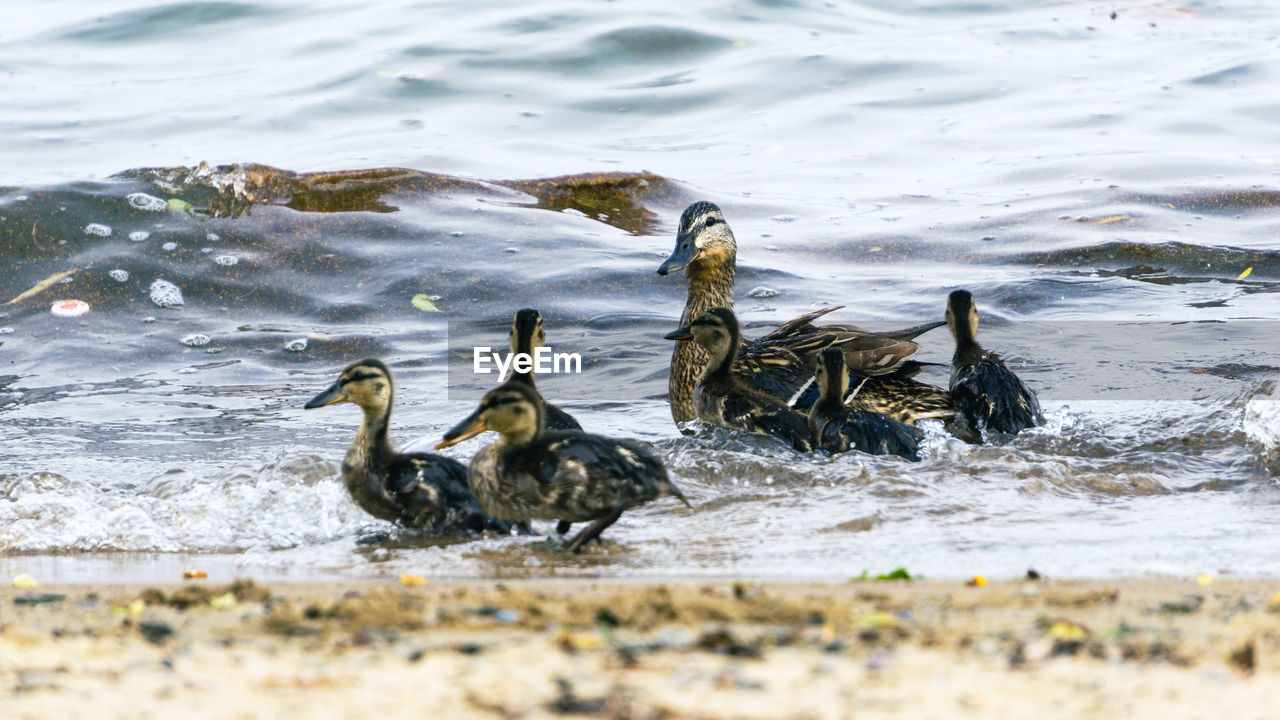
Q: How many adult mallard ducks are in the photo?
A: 1